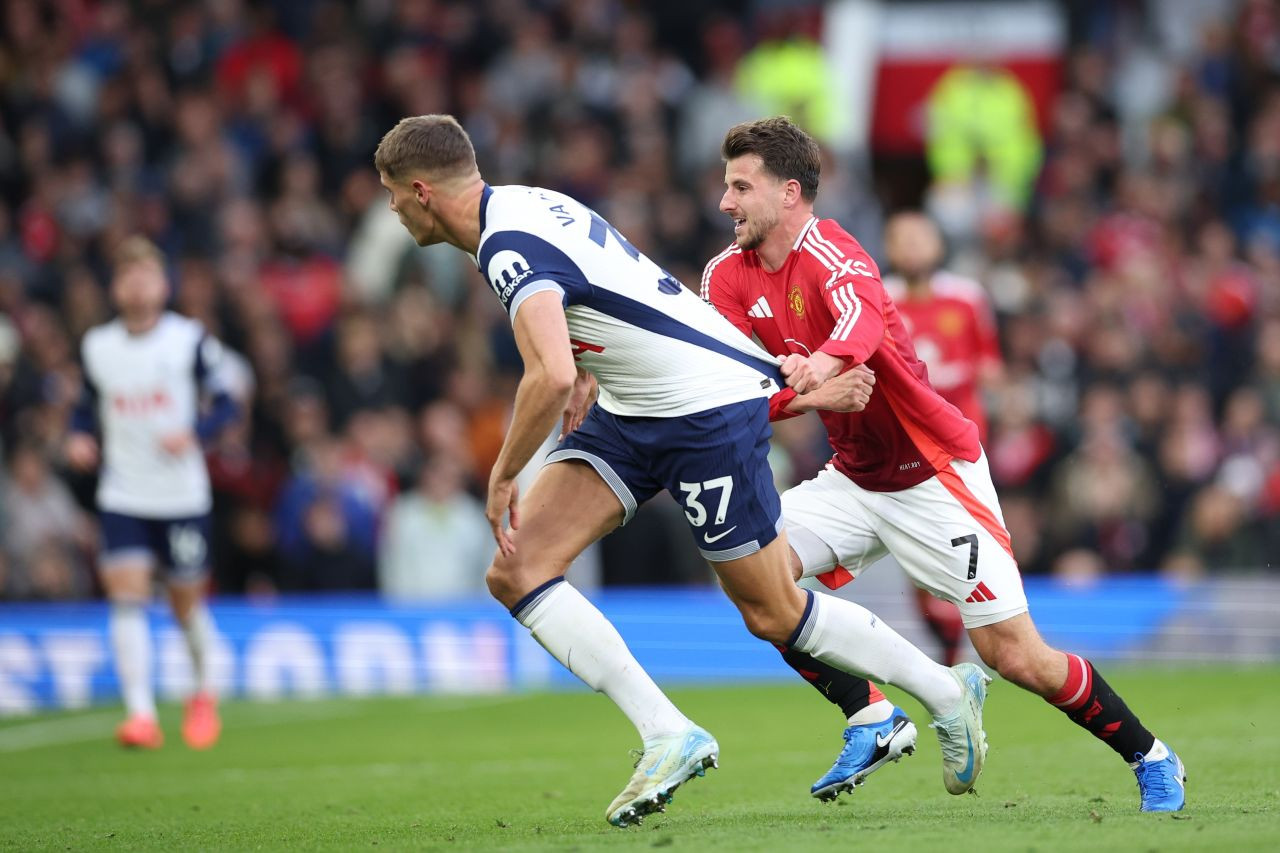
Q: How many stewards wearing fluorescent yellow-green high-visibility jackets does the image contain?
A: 2